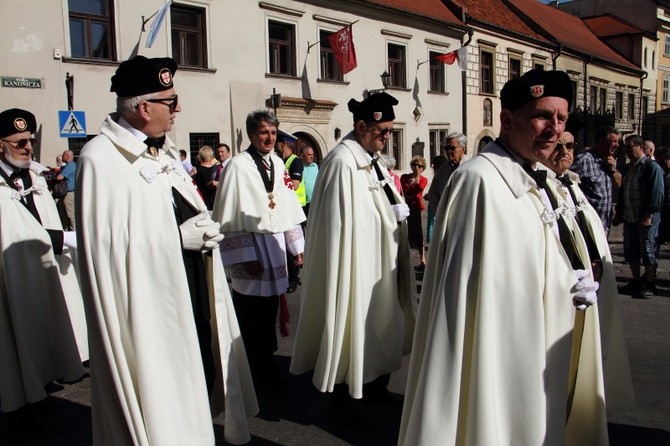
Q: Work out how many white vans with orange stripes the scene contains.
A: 0